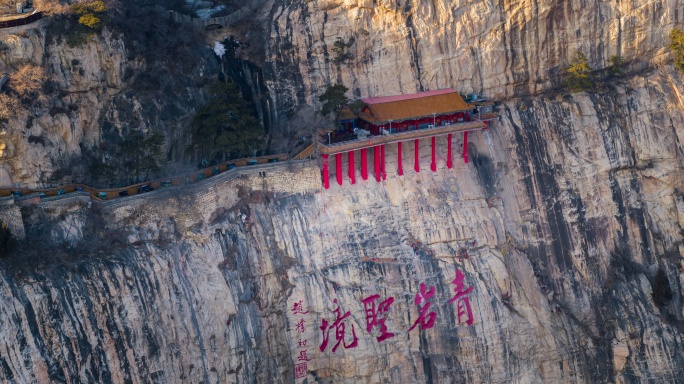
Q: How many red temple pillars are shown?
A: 11